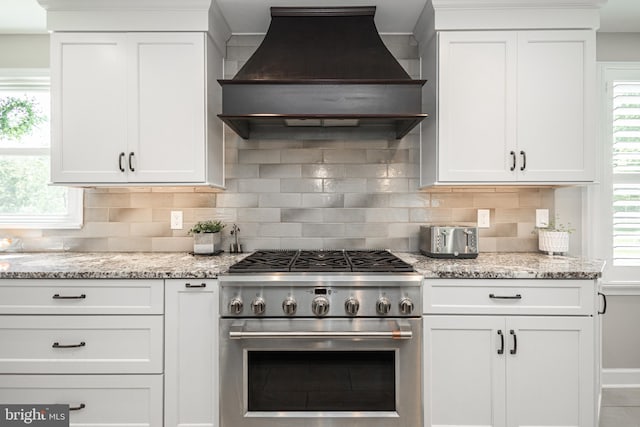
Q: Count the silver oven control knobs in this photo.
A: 7